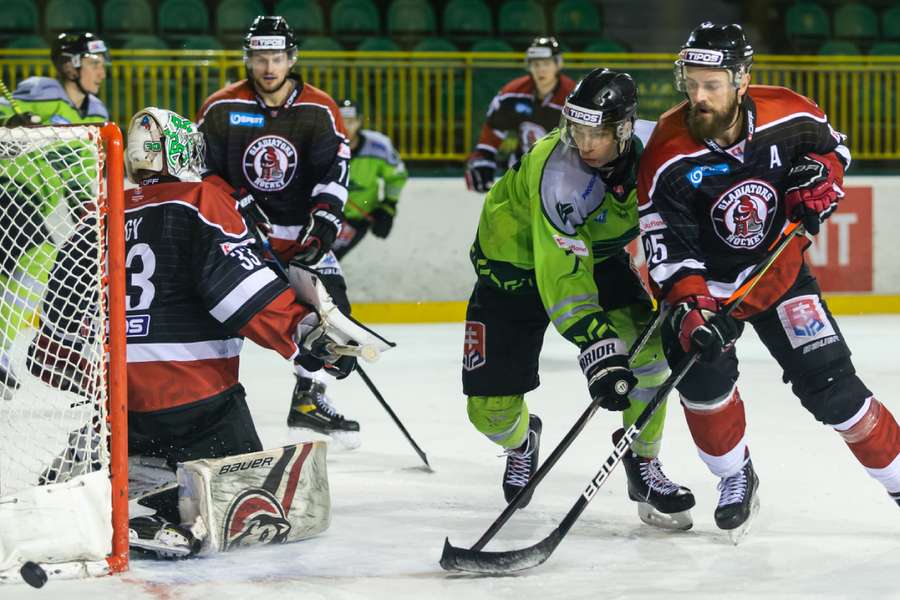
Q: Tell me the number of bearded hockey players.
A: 2